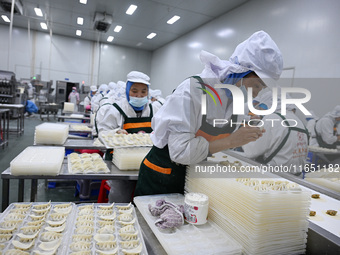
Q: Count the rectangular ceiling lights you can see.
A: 11